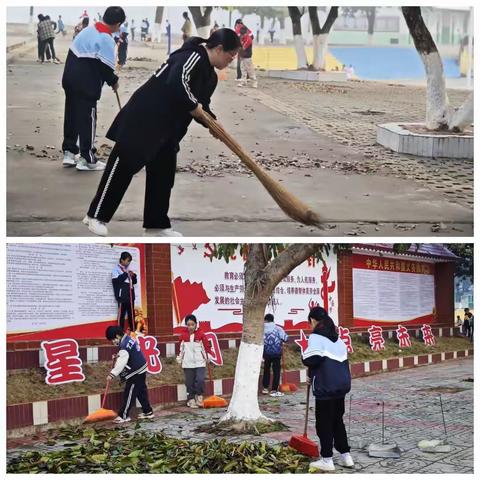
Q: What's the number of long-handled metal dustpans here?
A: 3